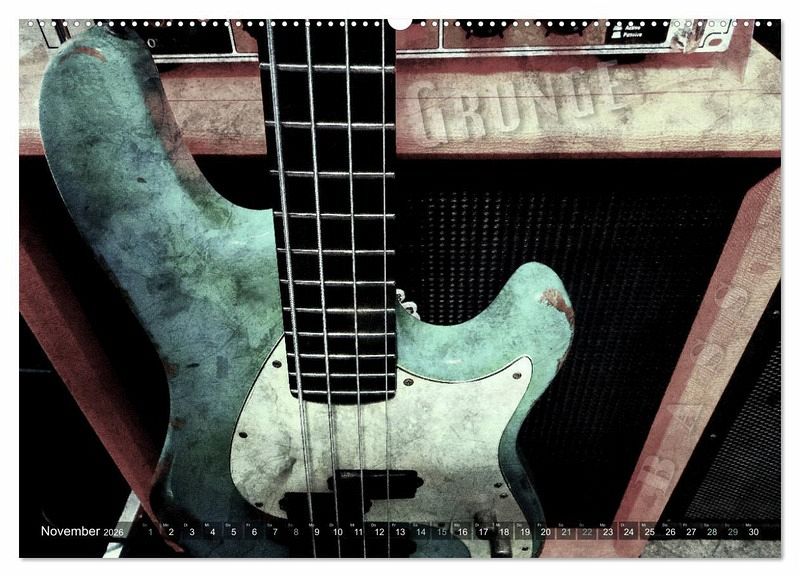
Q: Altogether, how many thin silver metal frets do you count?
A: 11